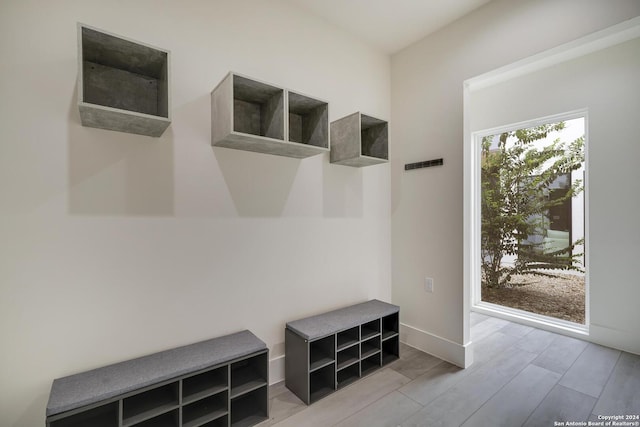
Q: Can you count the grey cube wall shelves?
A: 4